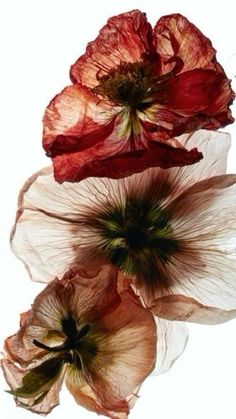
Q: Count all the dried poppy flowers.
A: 3